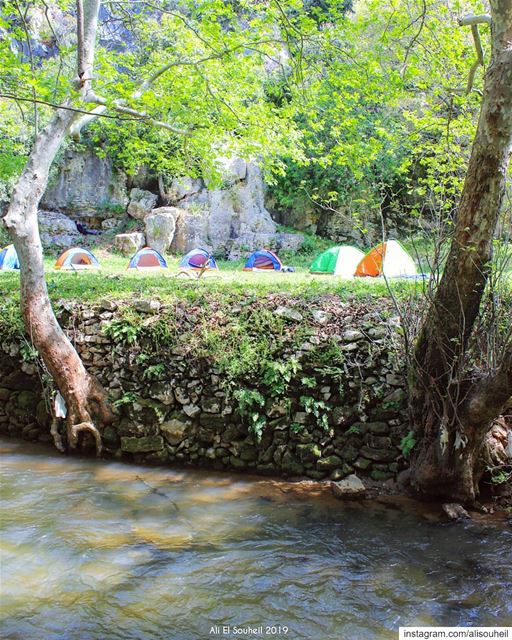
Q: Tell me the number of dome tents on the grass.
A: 7